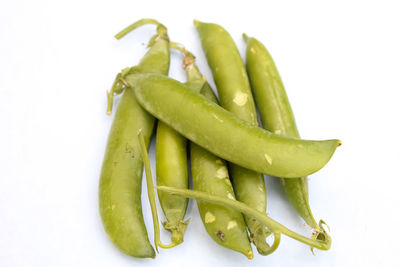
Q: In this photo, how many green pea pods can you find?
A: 6